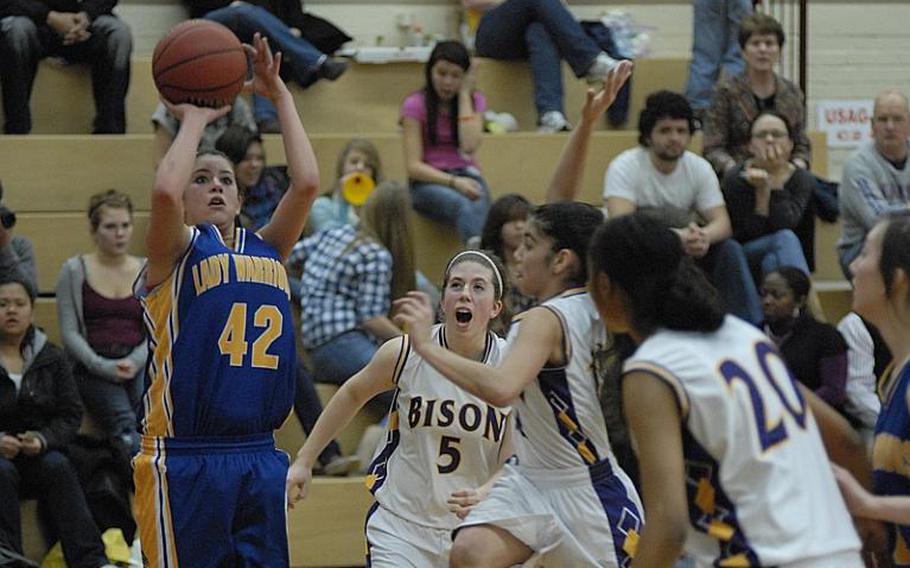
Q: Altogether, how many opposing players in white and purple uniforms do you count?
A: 3